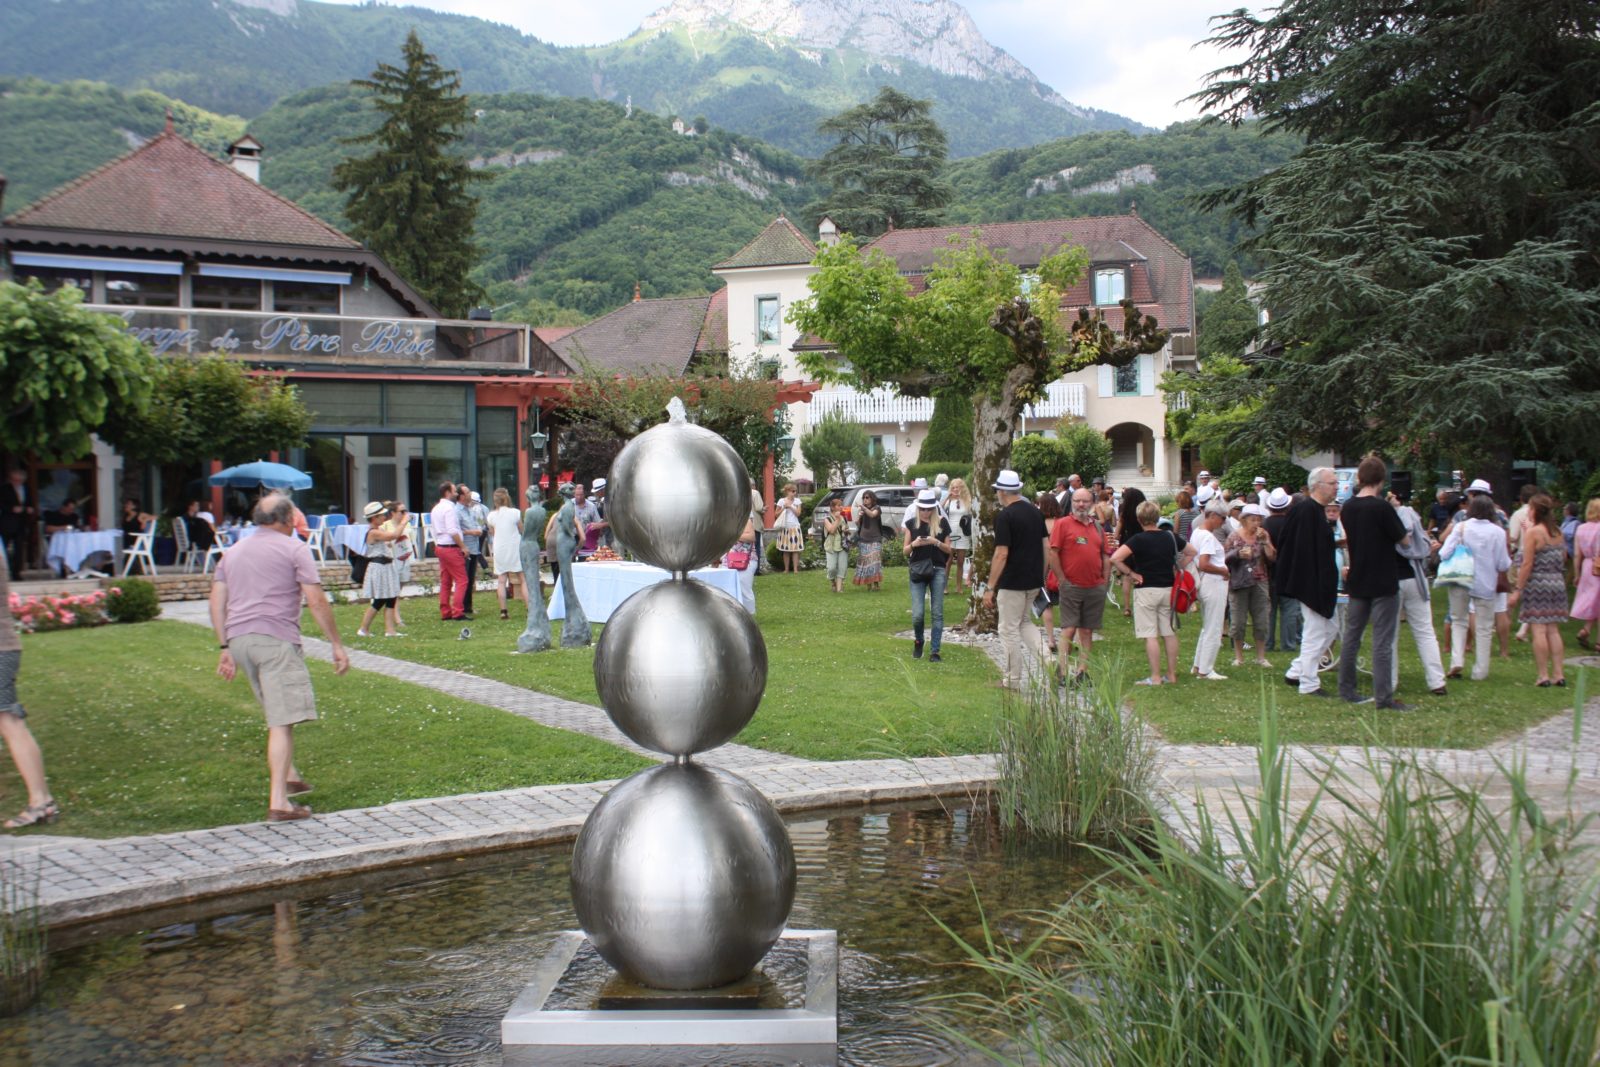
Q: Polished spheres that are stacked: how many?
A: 3